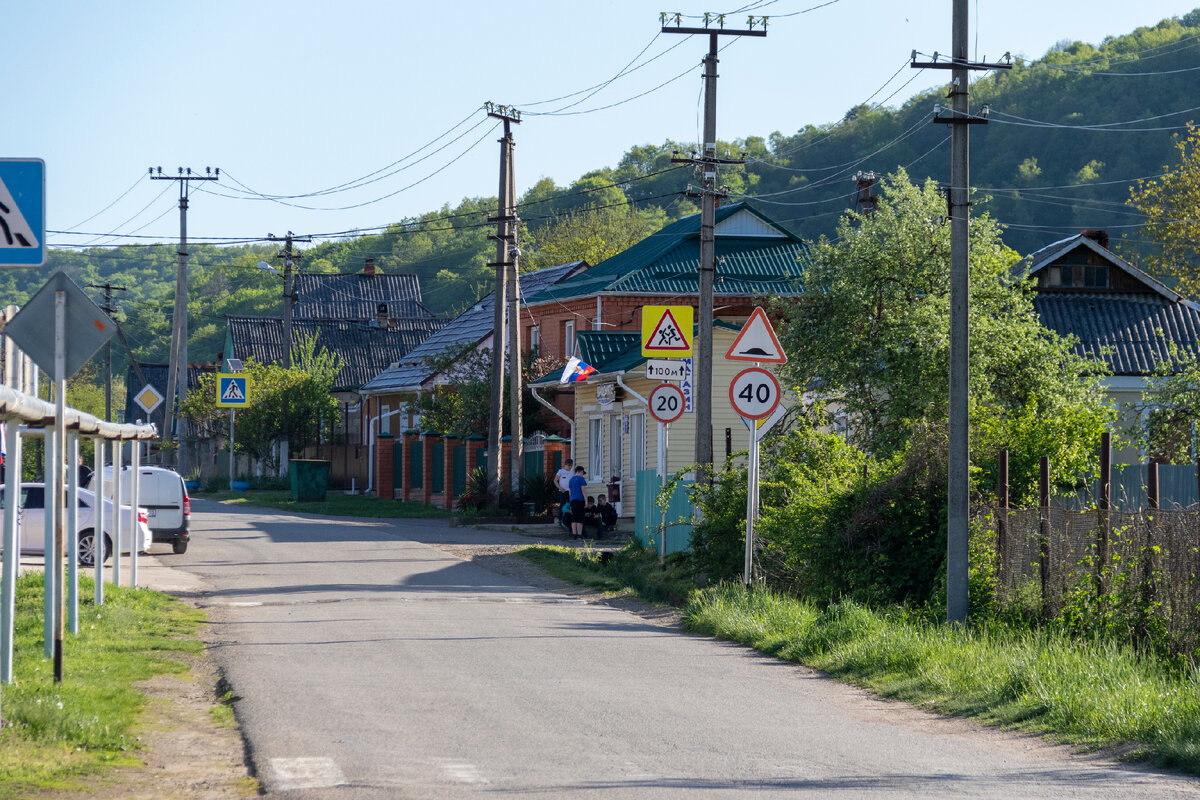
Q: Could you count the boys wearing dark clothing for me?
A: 2